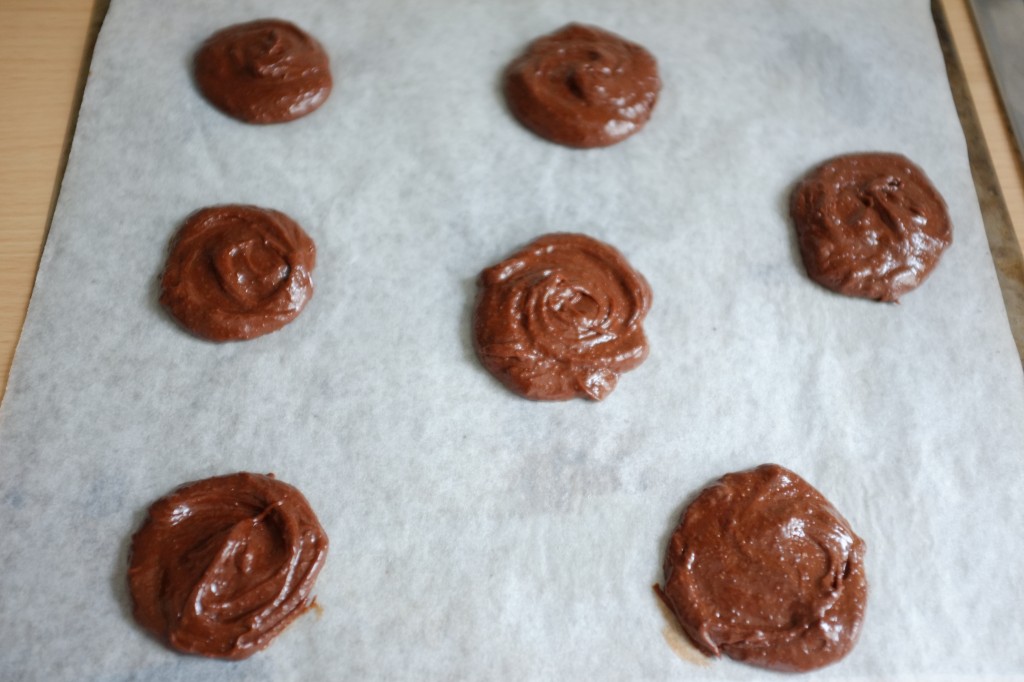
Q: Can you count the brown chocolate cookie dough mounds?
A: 7